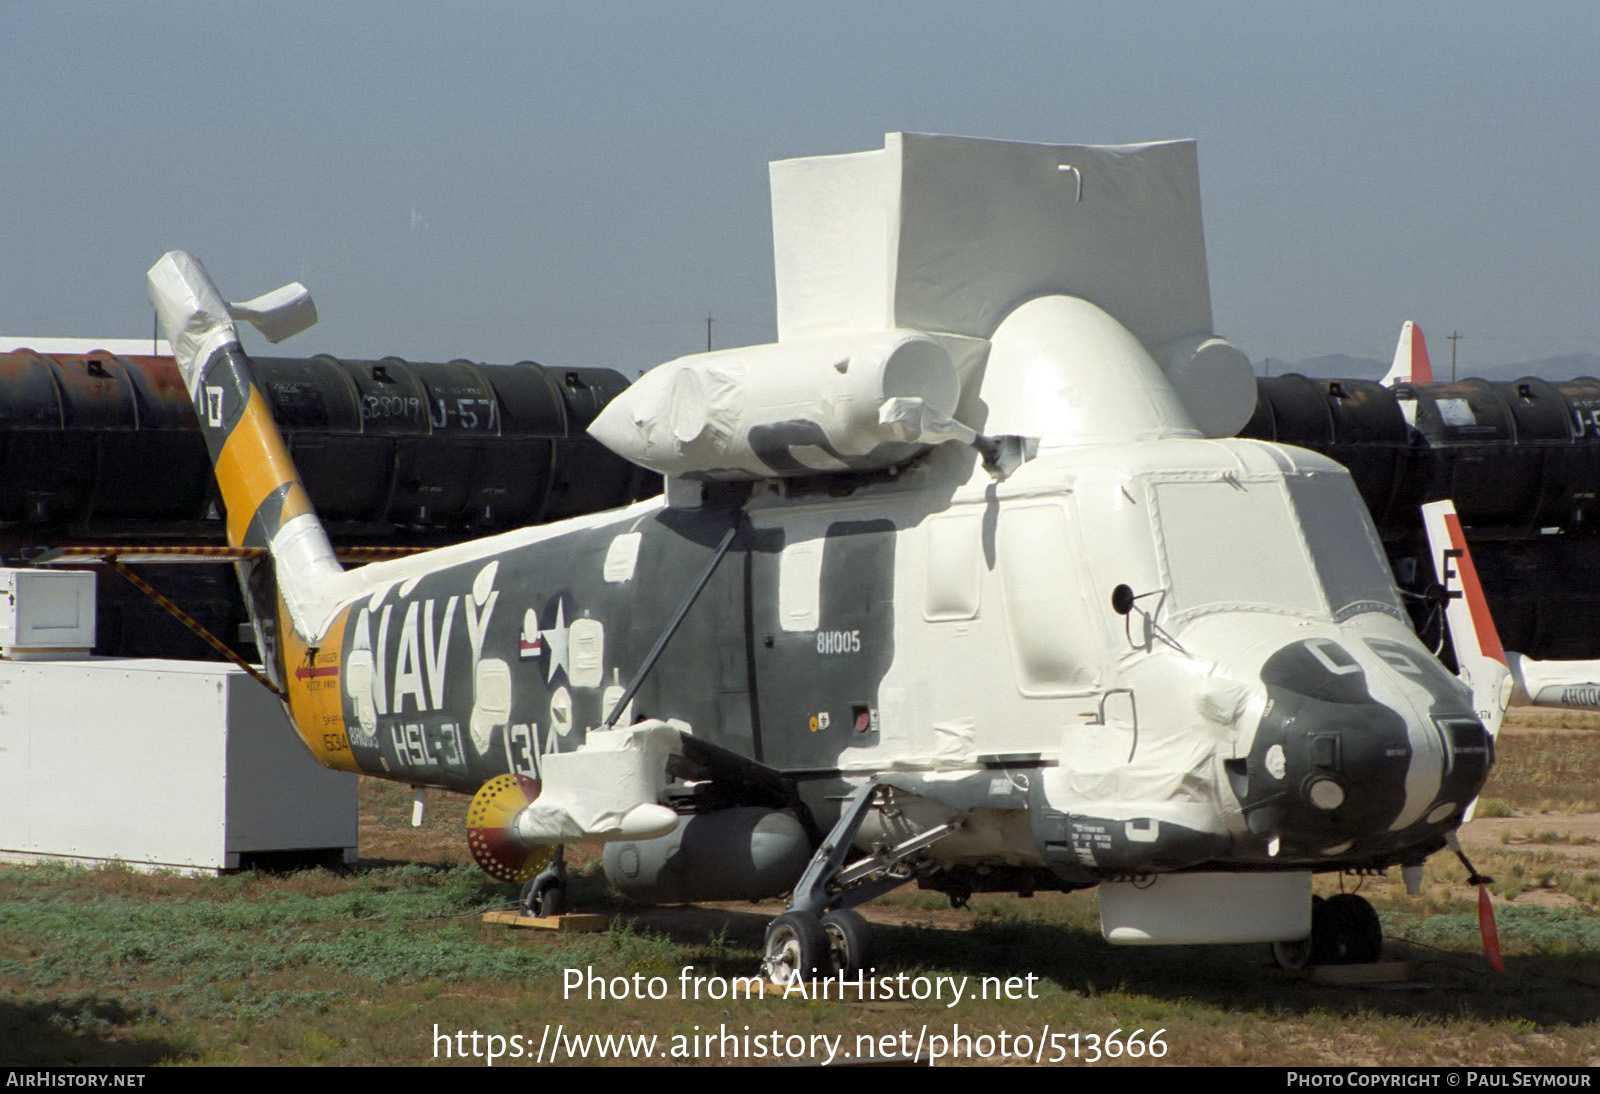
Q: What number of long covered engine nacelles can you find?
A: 2